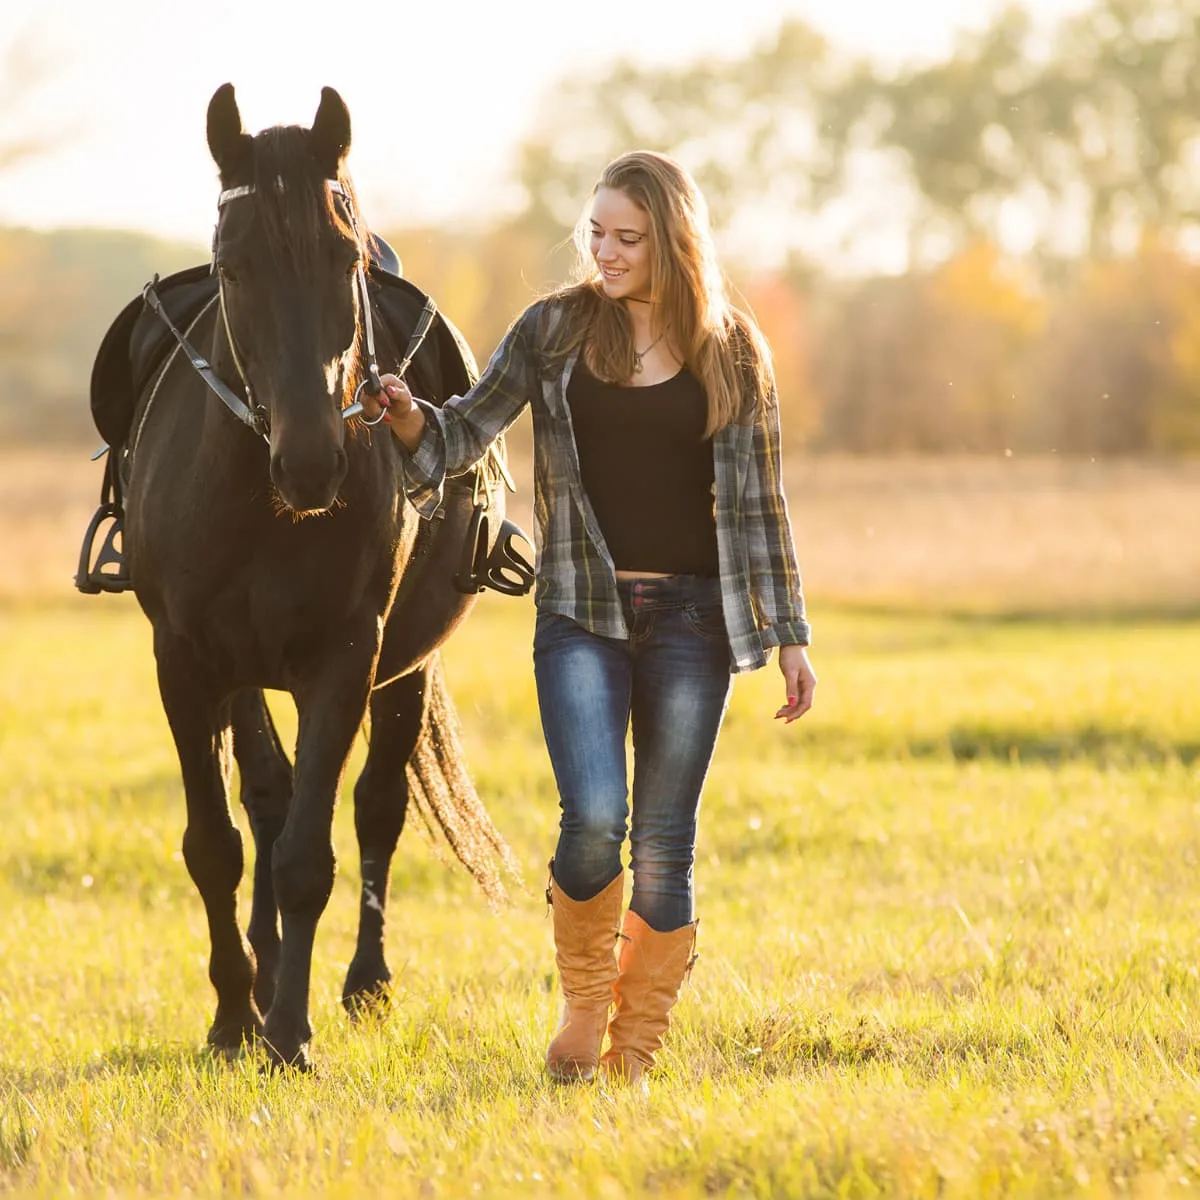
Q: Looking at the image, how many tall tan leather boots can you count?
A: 2